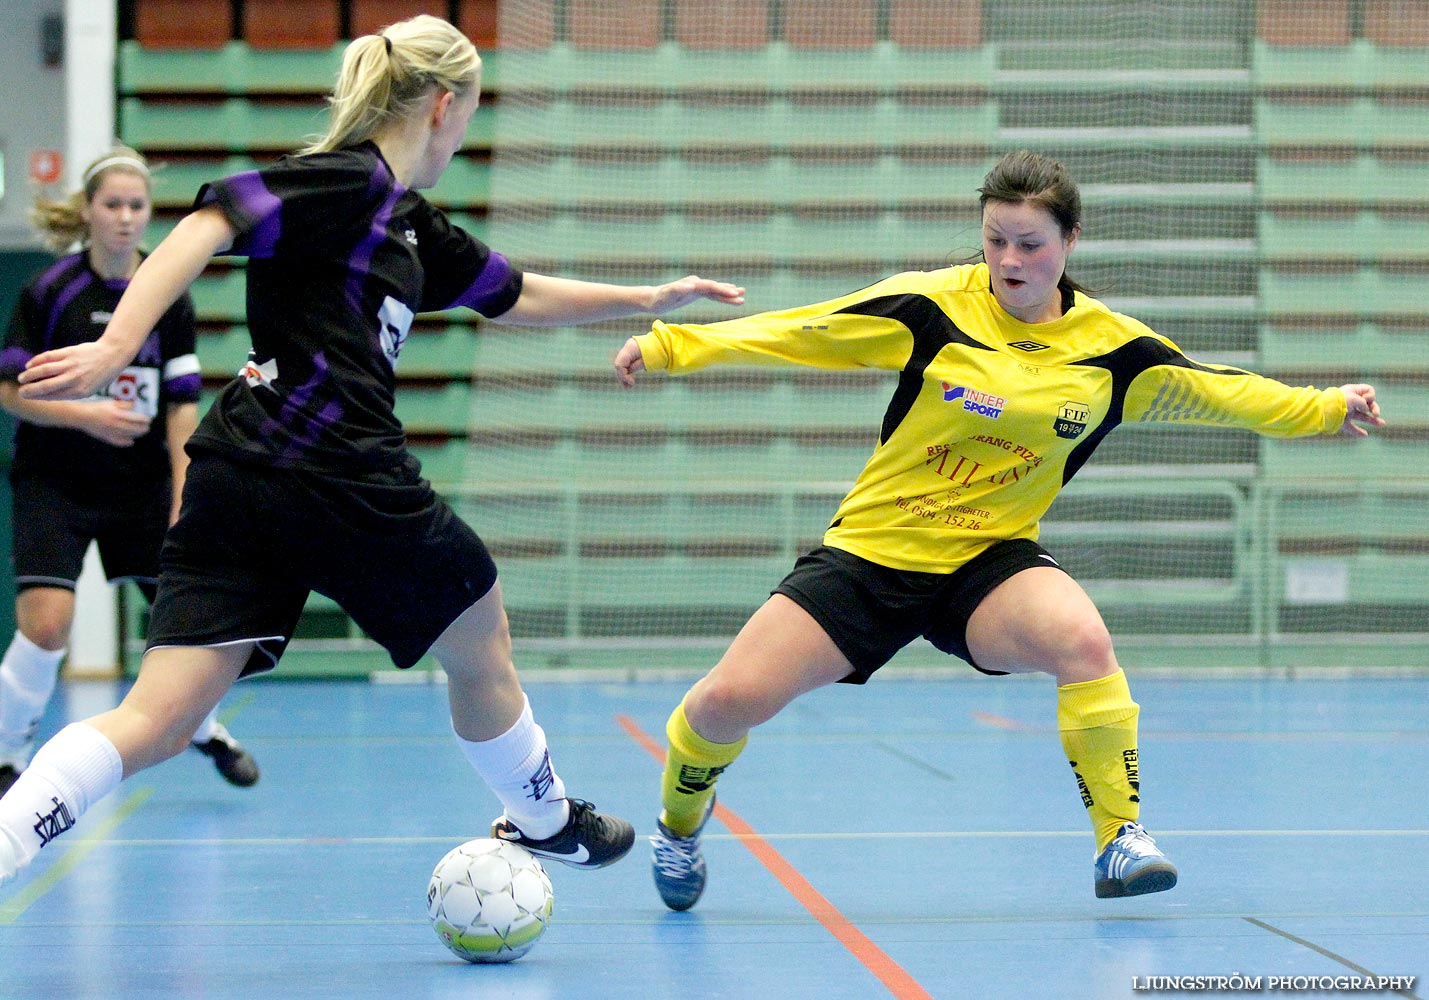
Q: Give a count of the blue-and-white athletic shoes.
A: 2